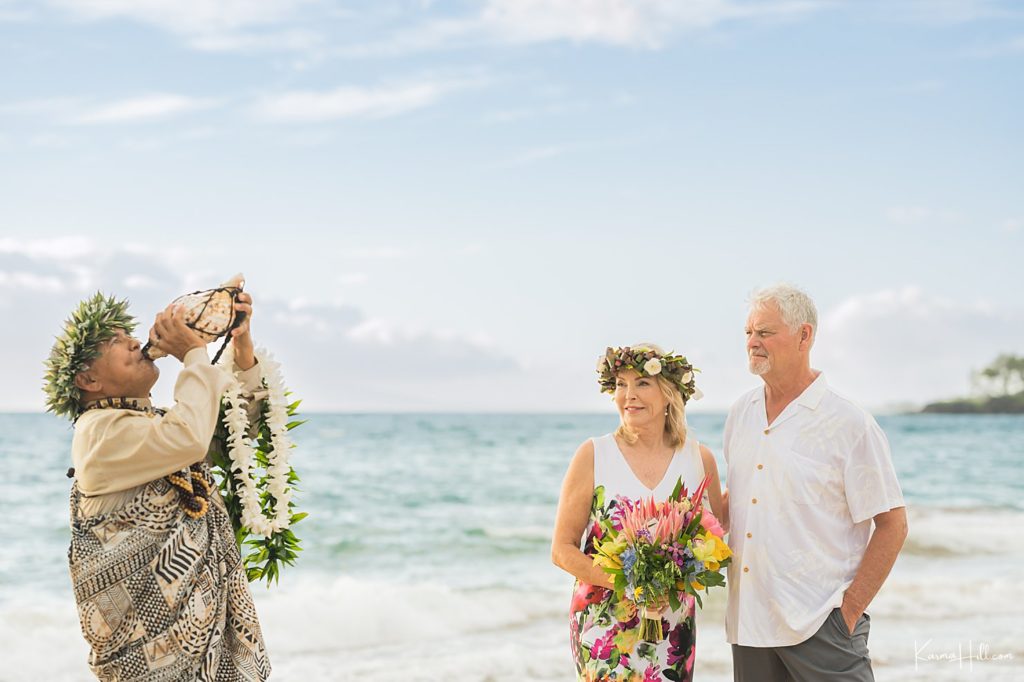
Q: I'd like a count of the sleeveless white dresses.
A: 1